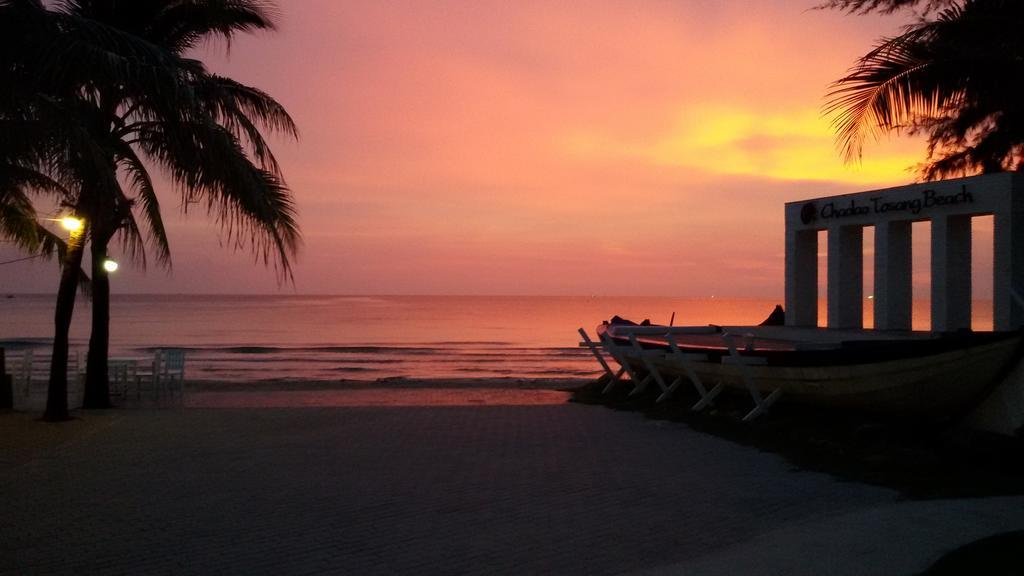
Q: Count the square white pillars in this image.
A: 5